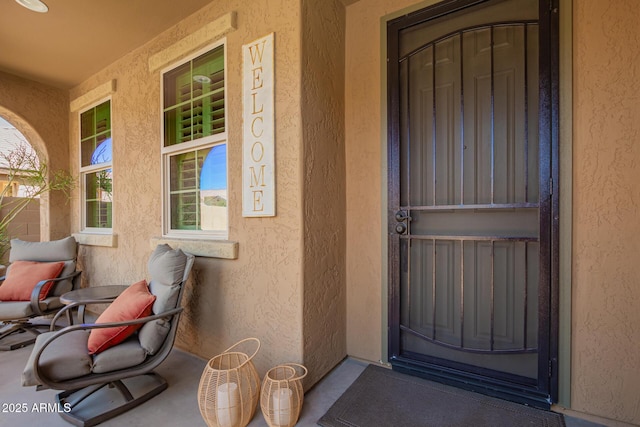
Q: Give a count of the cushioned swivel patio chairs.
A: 2